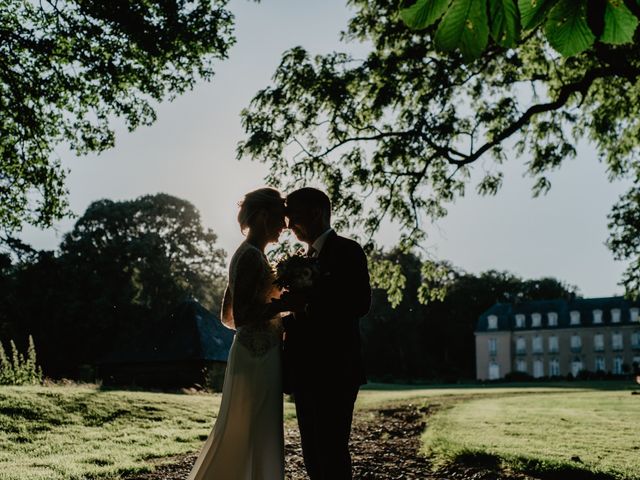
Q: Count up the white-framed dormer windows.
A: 8